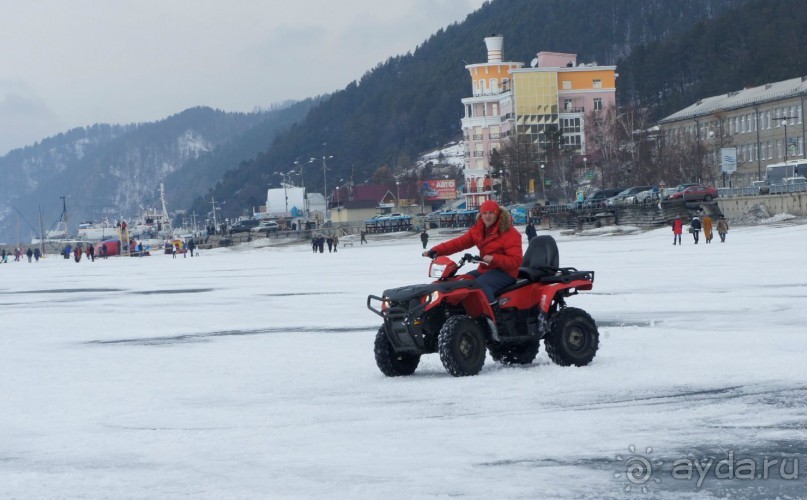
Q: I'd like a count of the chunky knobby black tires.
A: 4